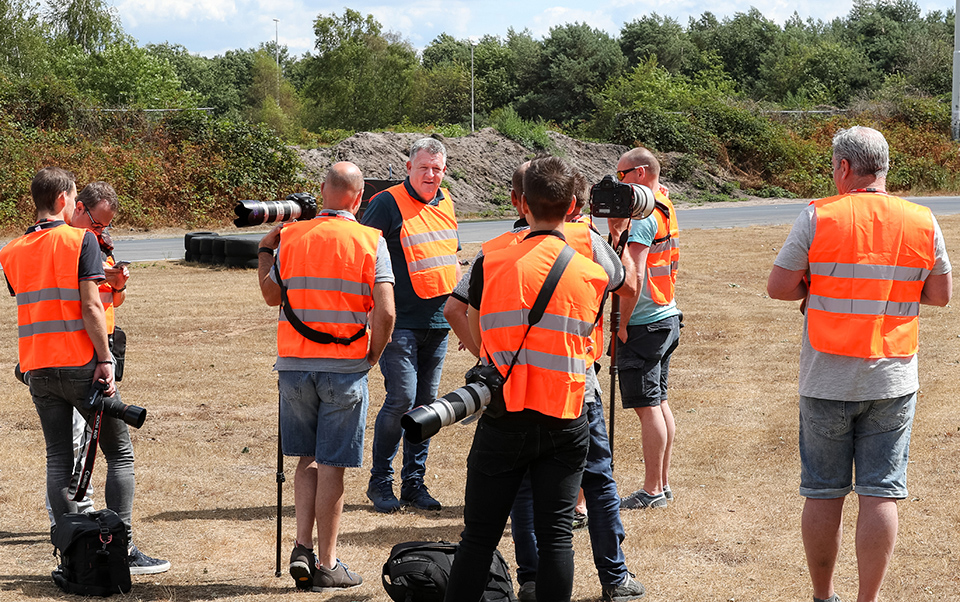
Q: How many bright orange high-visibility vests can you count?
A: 9